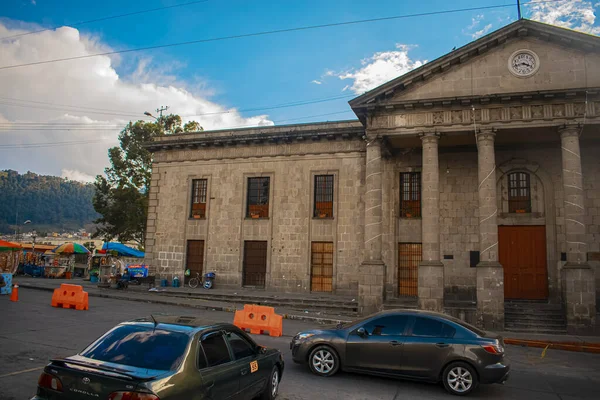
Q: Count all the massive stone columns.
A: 4